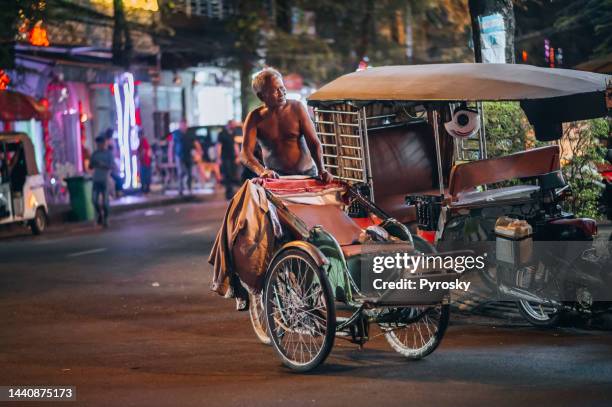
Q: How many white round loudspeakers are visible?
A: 1